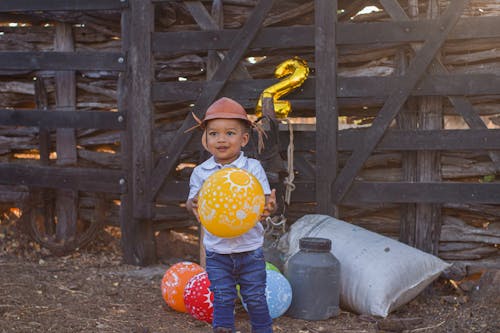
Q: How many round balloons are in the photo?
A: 5